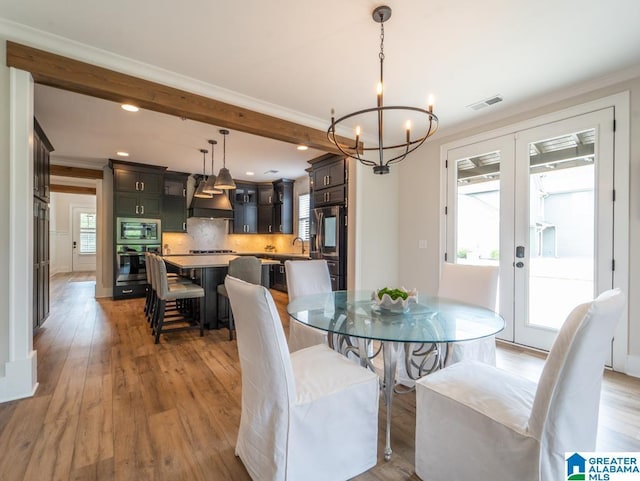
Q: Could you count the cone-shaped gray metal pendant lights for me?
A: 3